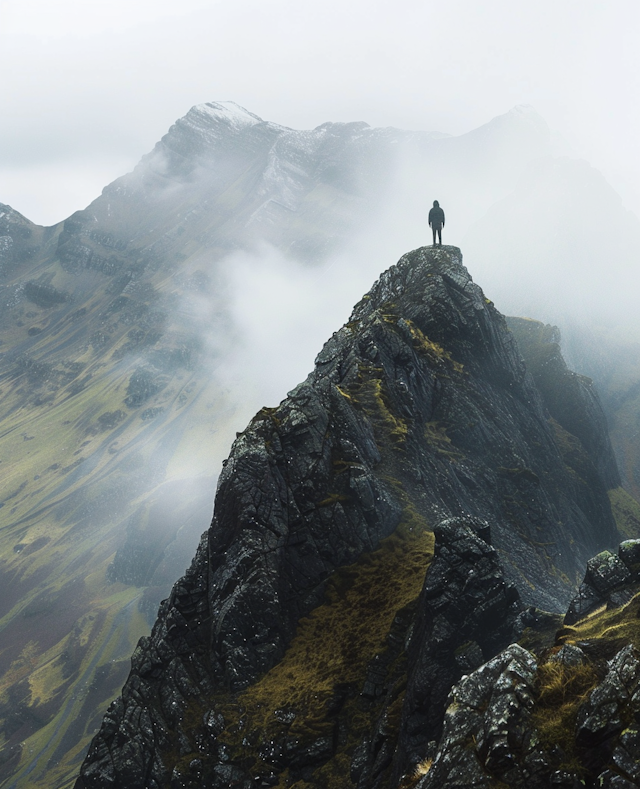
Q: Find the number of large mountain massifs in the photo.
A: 2